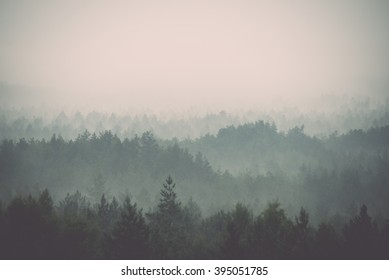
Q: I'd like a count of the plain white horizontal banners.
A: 1